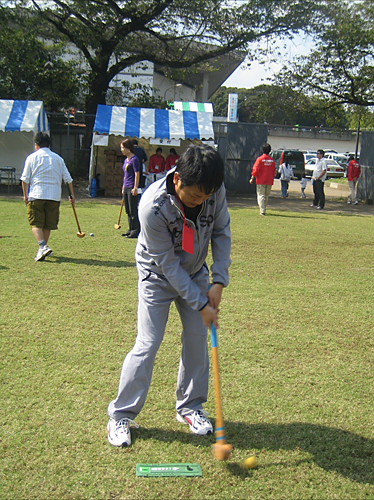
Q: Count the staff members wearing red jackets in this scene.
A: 4